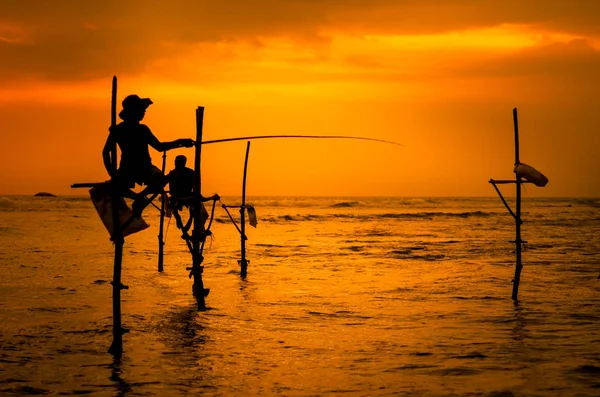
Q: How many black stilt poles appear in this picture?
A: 5